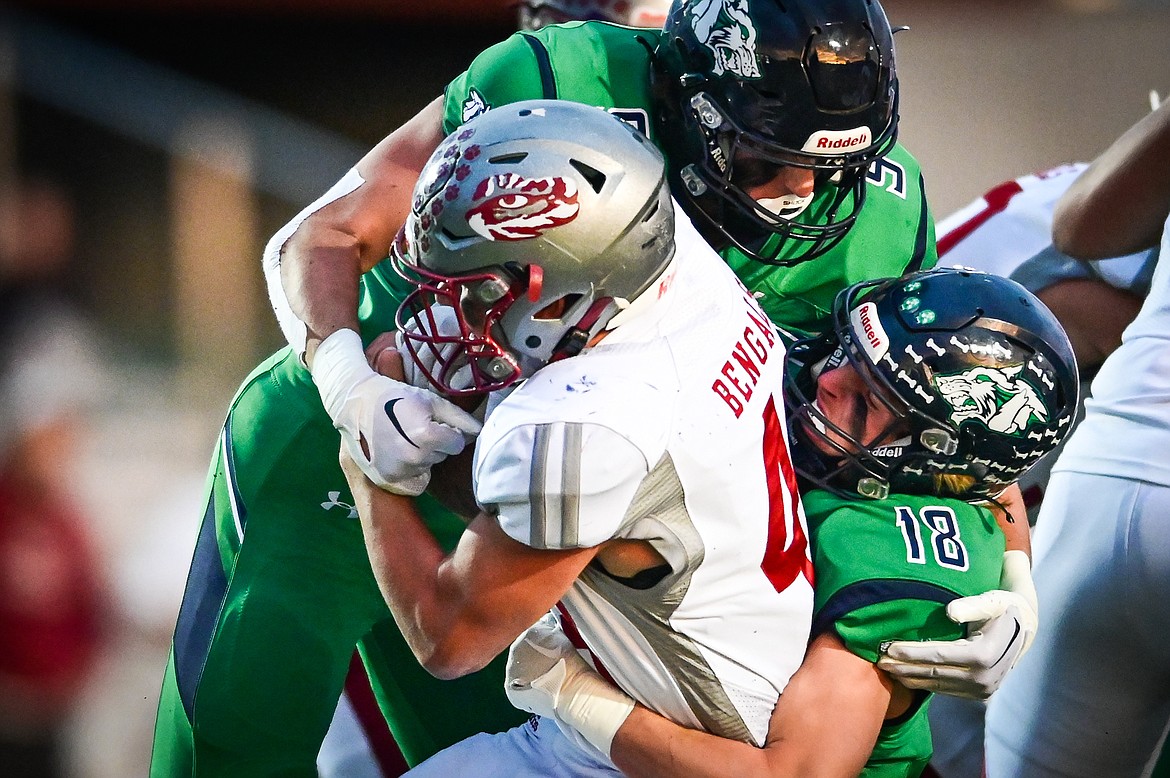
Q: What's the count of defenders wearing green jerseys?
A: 2